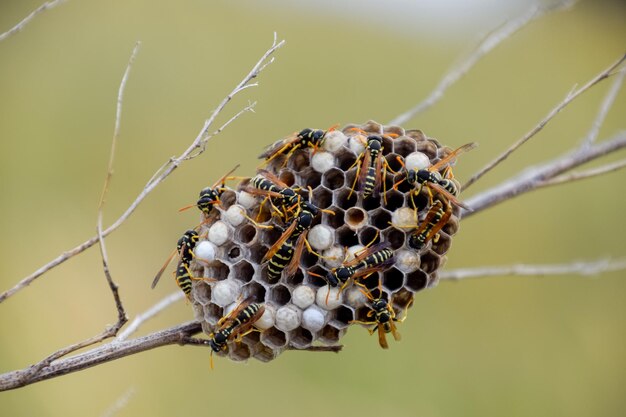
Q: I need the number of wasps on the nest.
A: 11